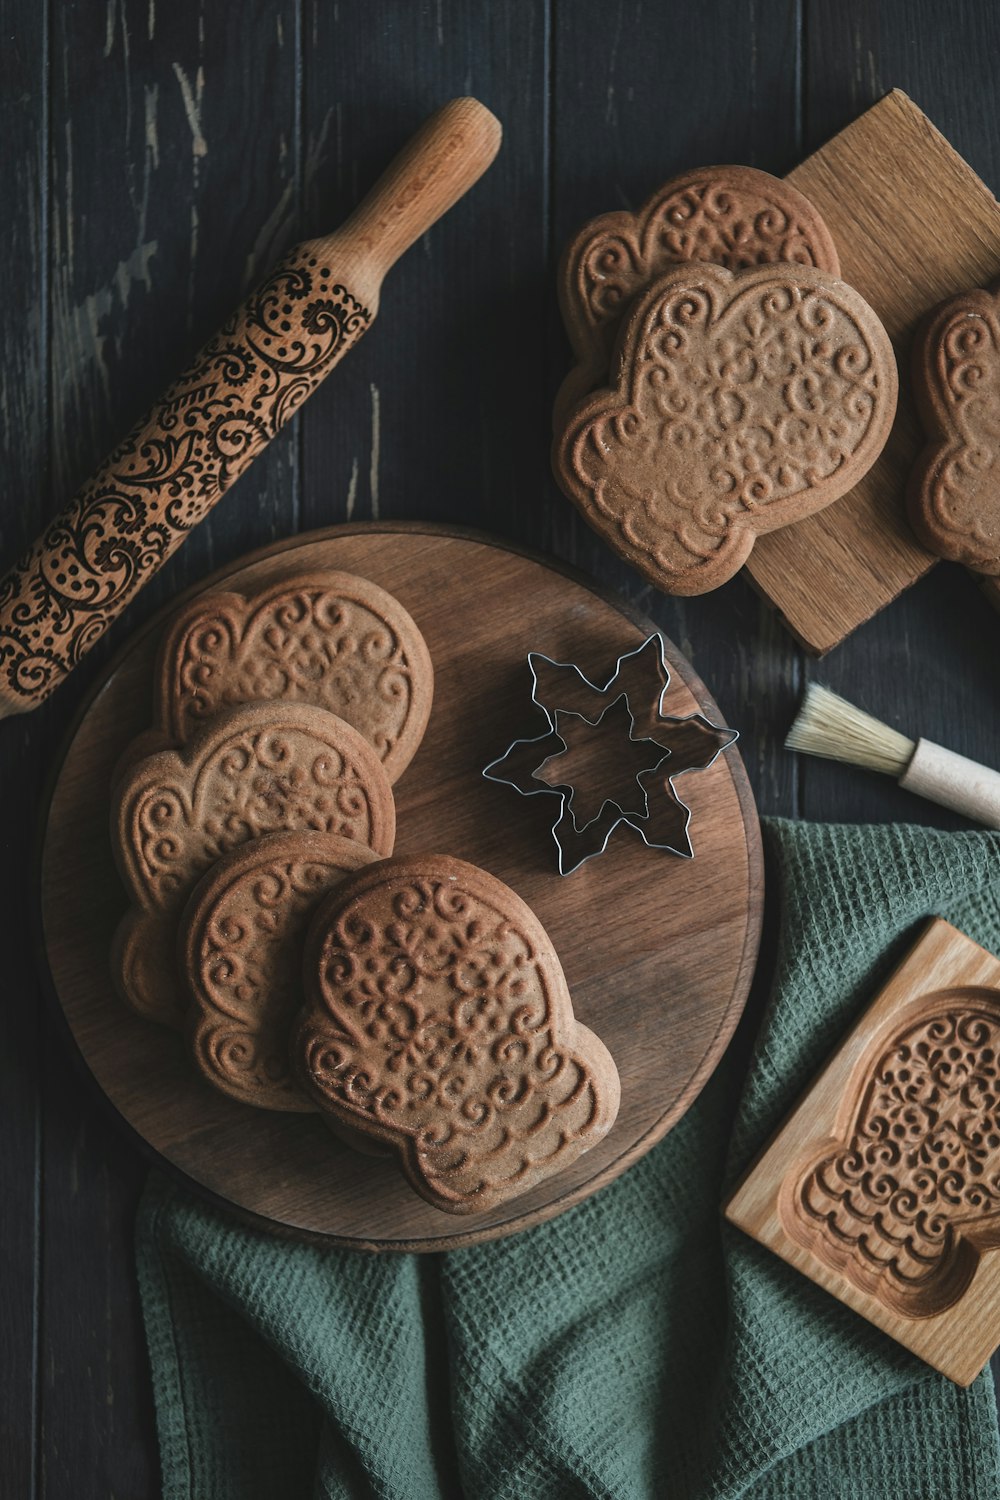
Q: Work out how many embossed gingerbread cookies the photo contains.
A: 7